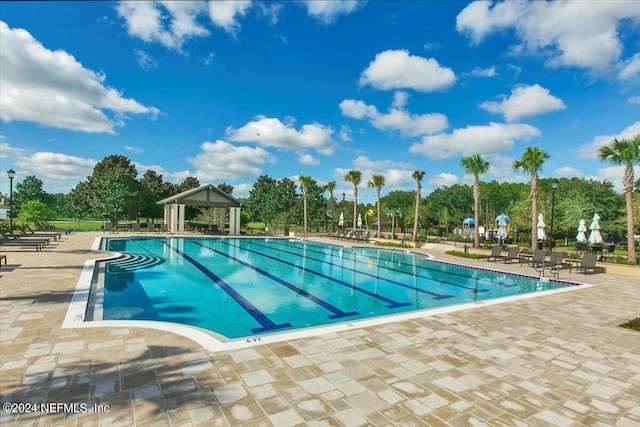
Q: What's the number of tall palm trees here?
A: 8